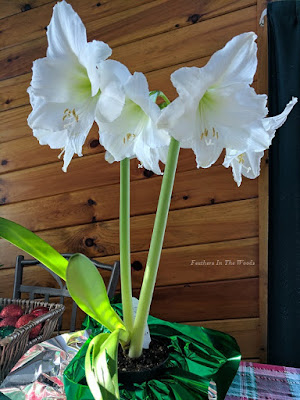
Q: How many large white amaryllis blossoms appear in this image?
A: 4